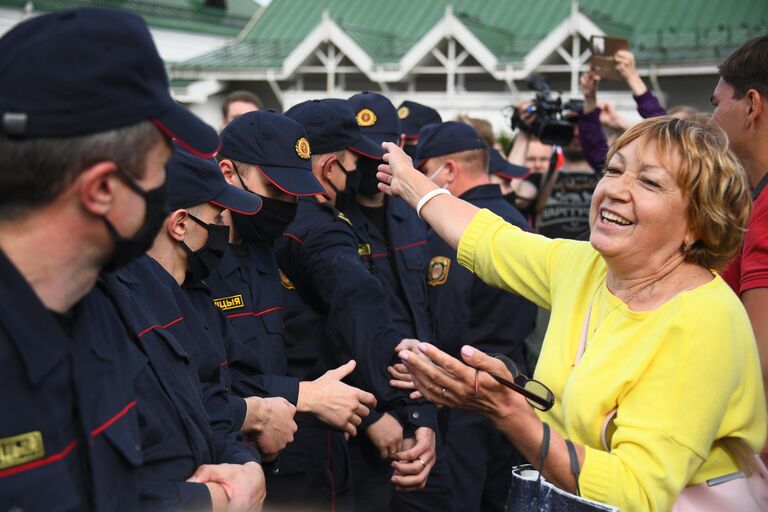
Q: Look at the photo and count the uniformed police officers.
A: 8